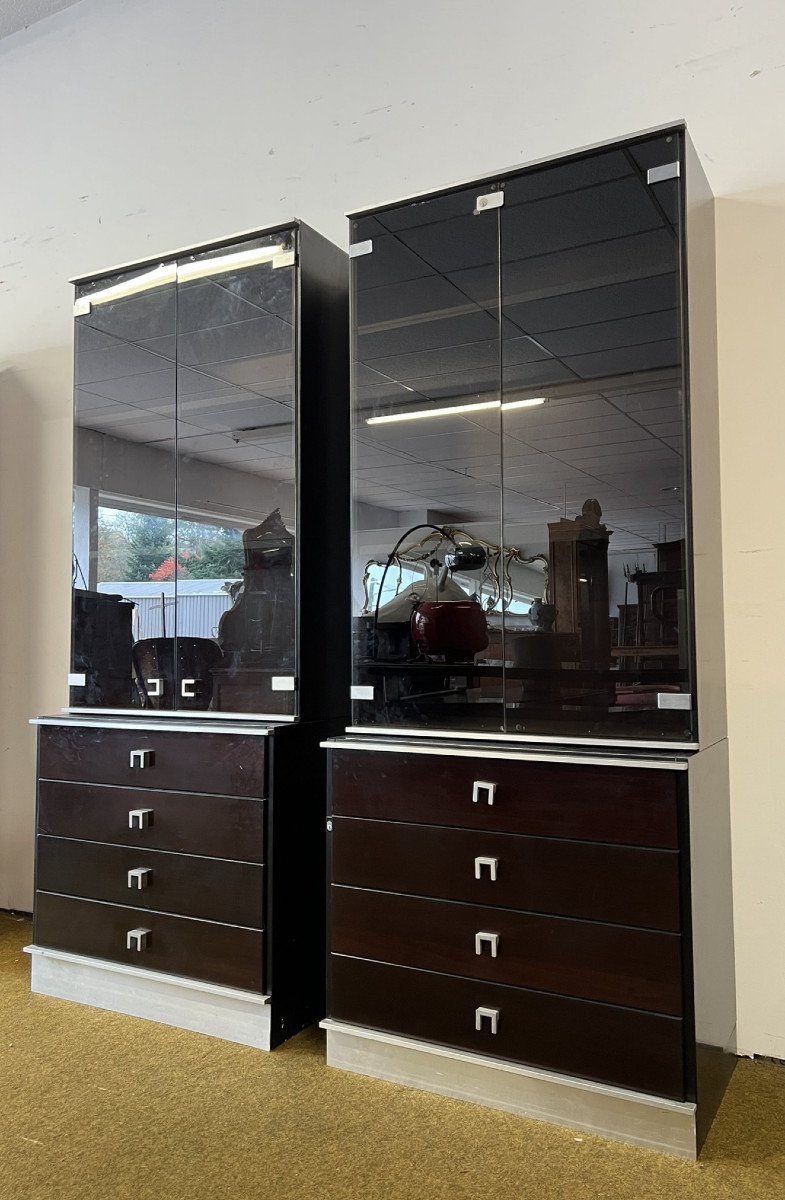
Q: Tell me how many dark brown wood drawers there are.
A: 8